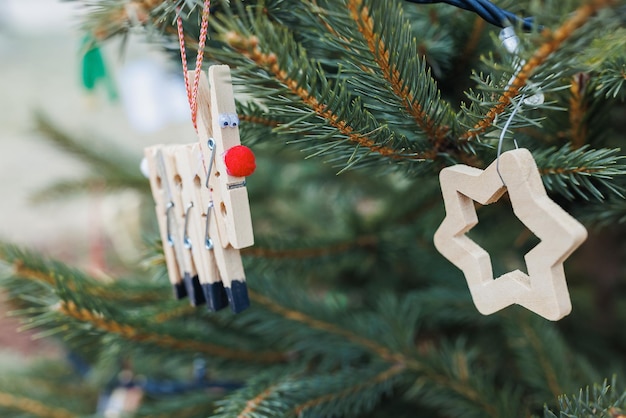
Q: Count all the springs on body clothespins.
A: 3